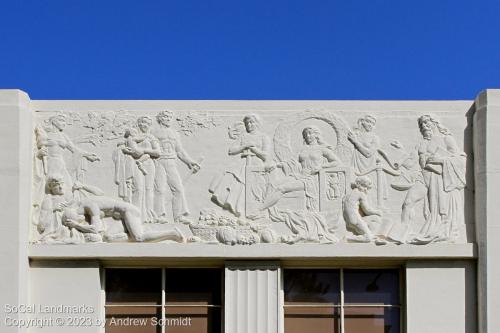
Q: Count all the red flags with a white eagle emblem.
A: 0